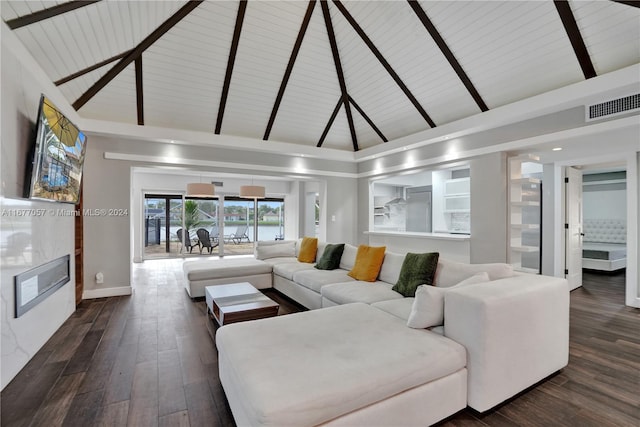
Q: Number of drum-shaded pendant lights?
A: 2